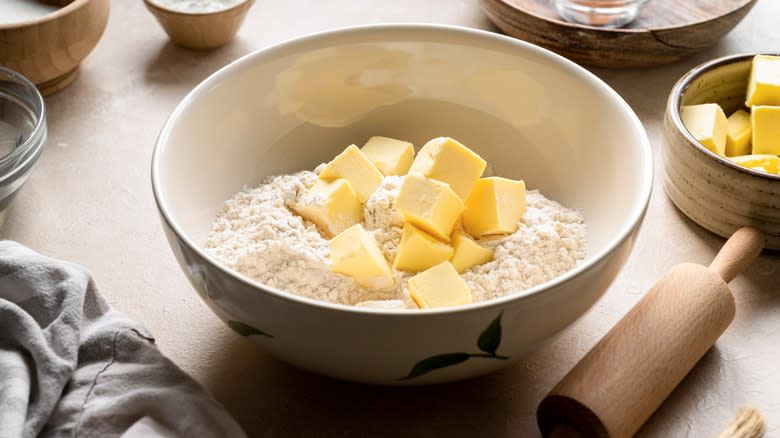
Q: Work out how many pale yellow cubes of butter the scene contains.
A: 15